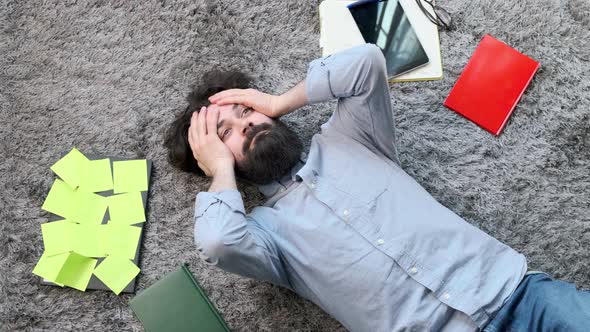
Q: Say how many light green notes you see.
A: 12